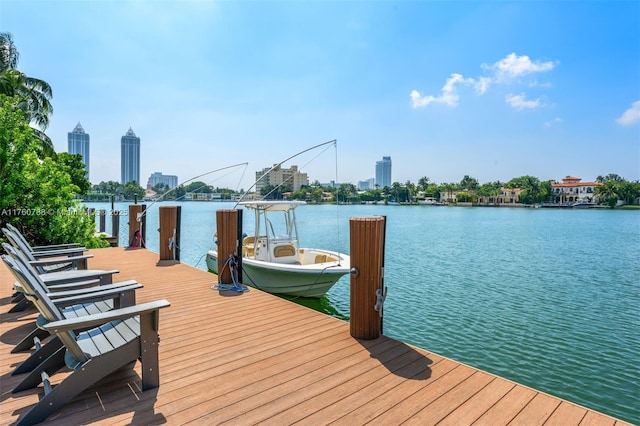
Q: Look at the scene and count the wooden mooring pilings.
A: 4